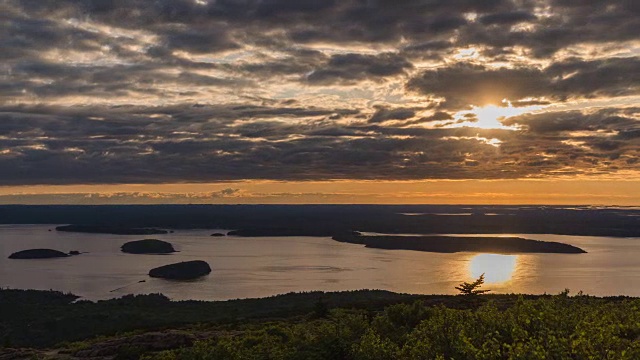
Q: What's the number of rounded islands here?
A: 3